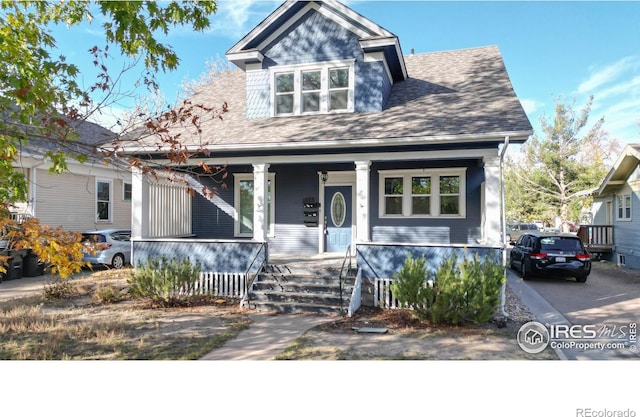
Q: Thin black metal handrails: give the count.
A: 2